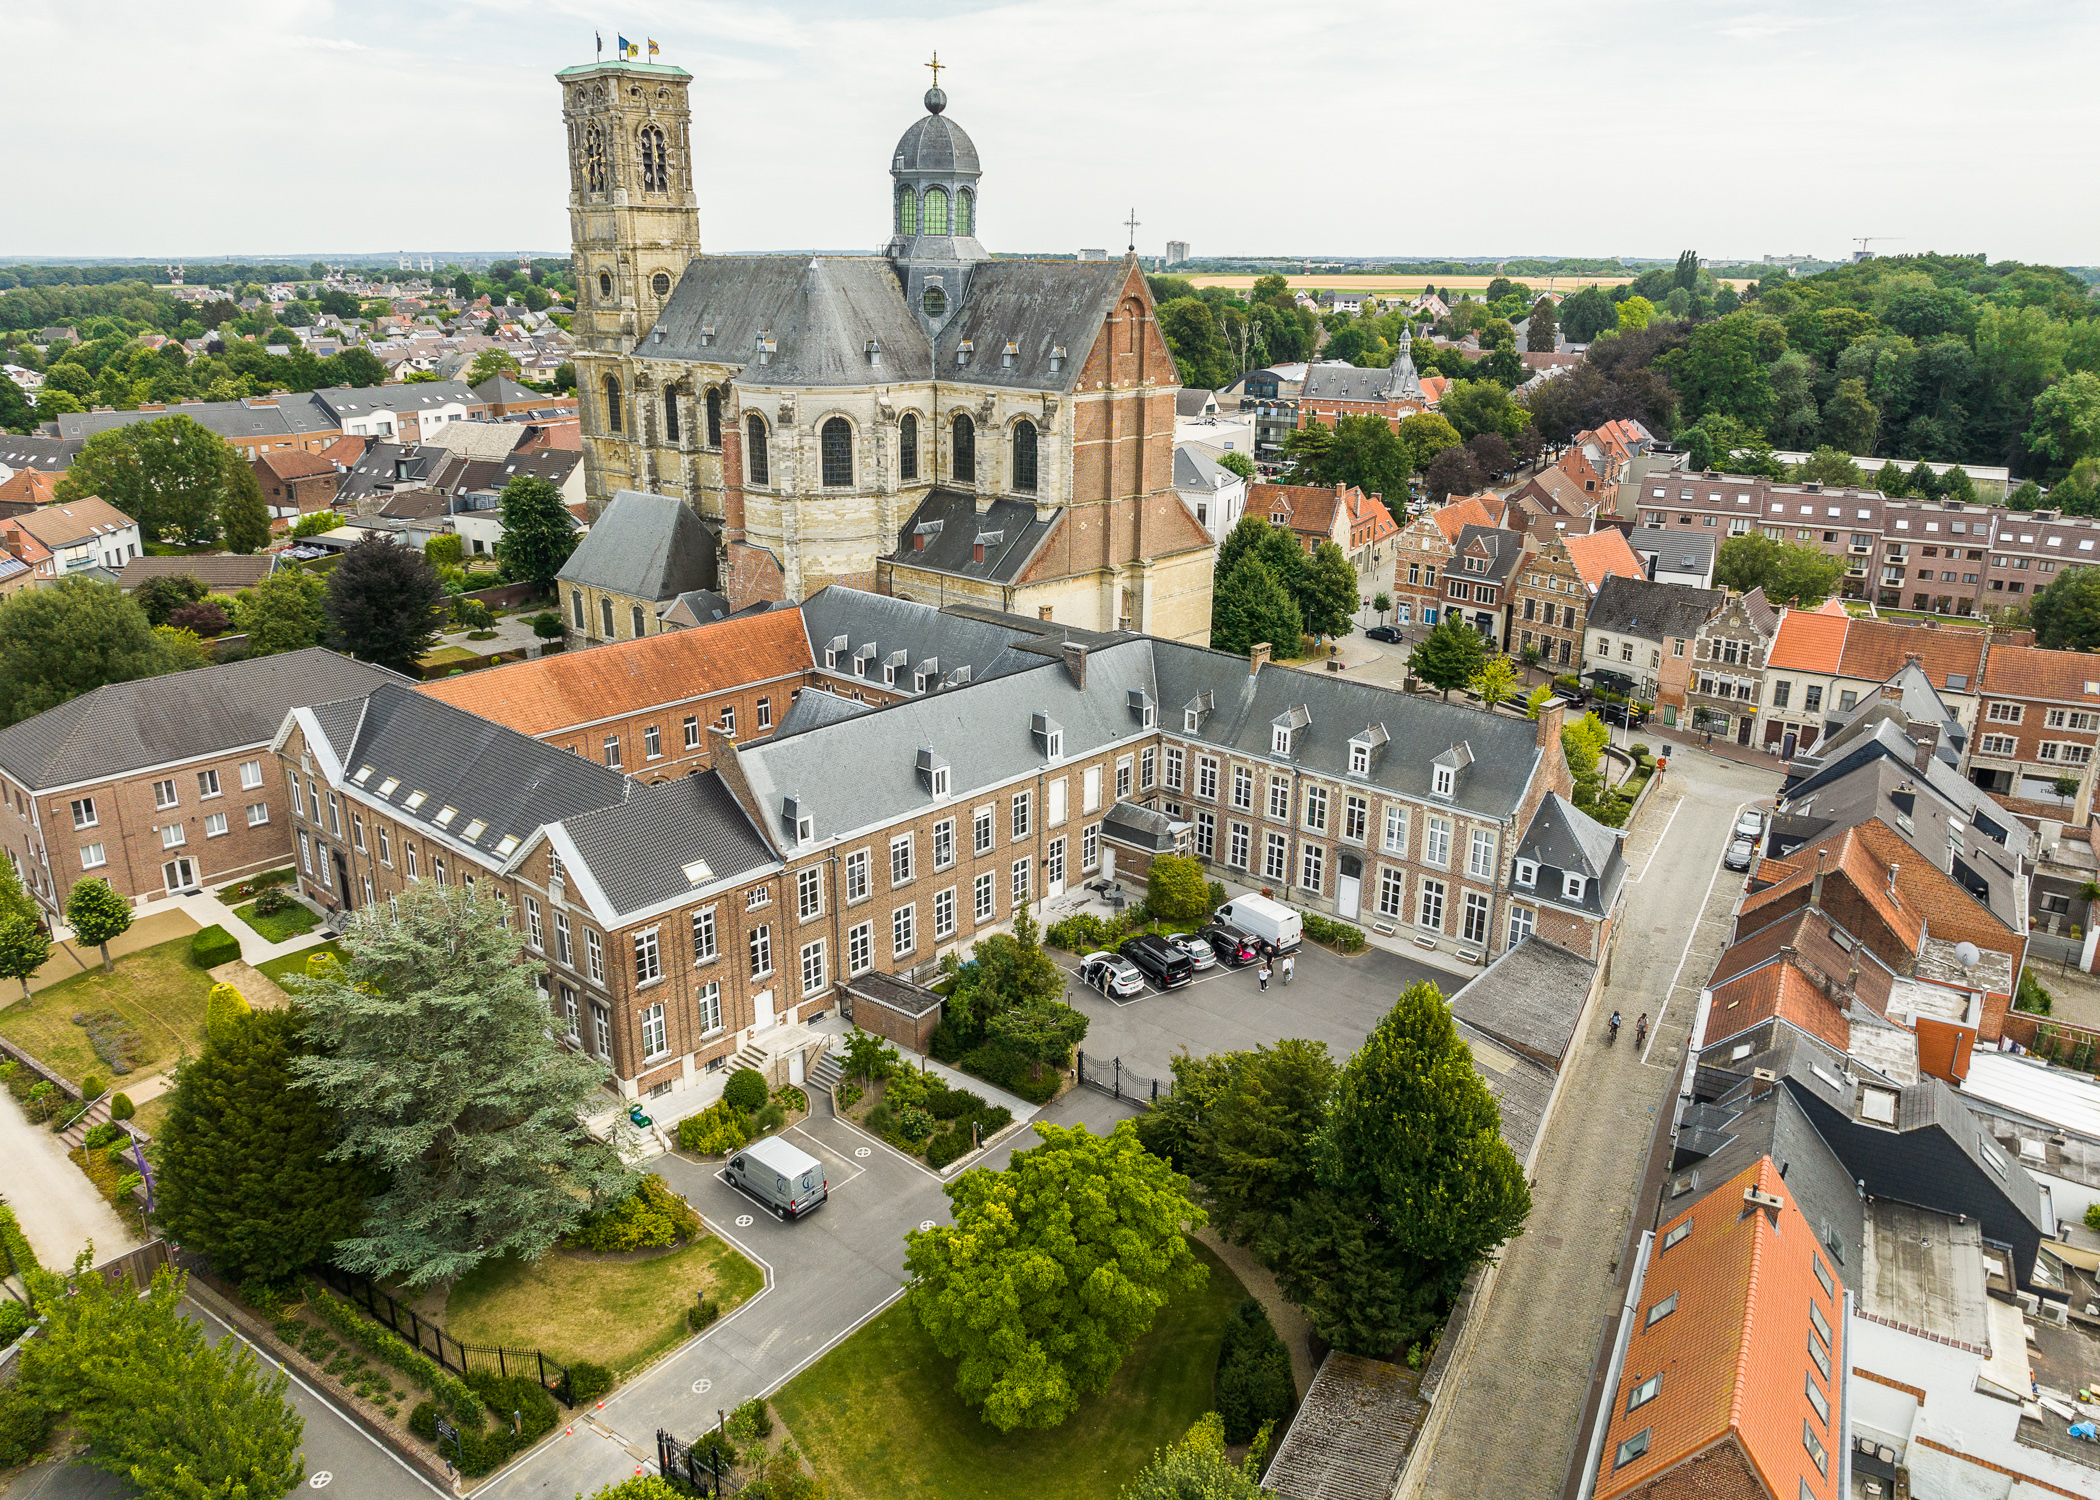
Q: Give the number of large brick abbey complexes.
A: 1